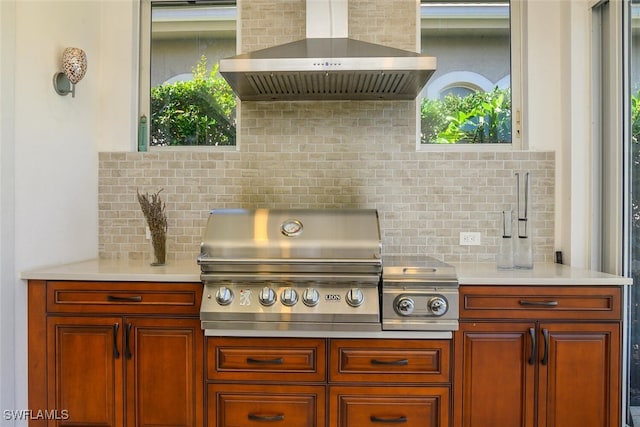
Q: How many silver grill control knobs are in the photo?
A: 7